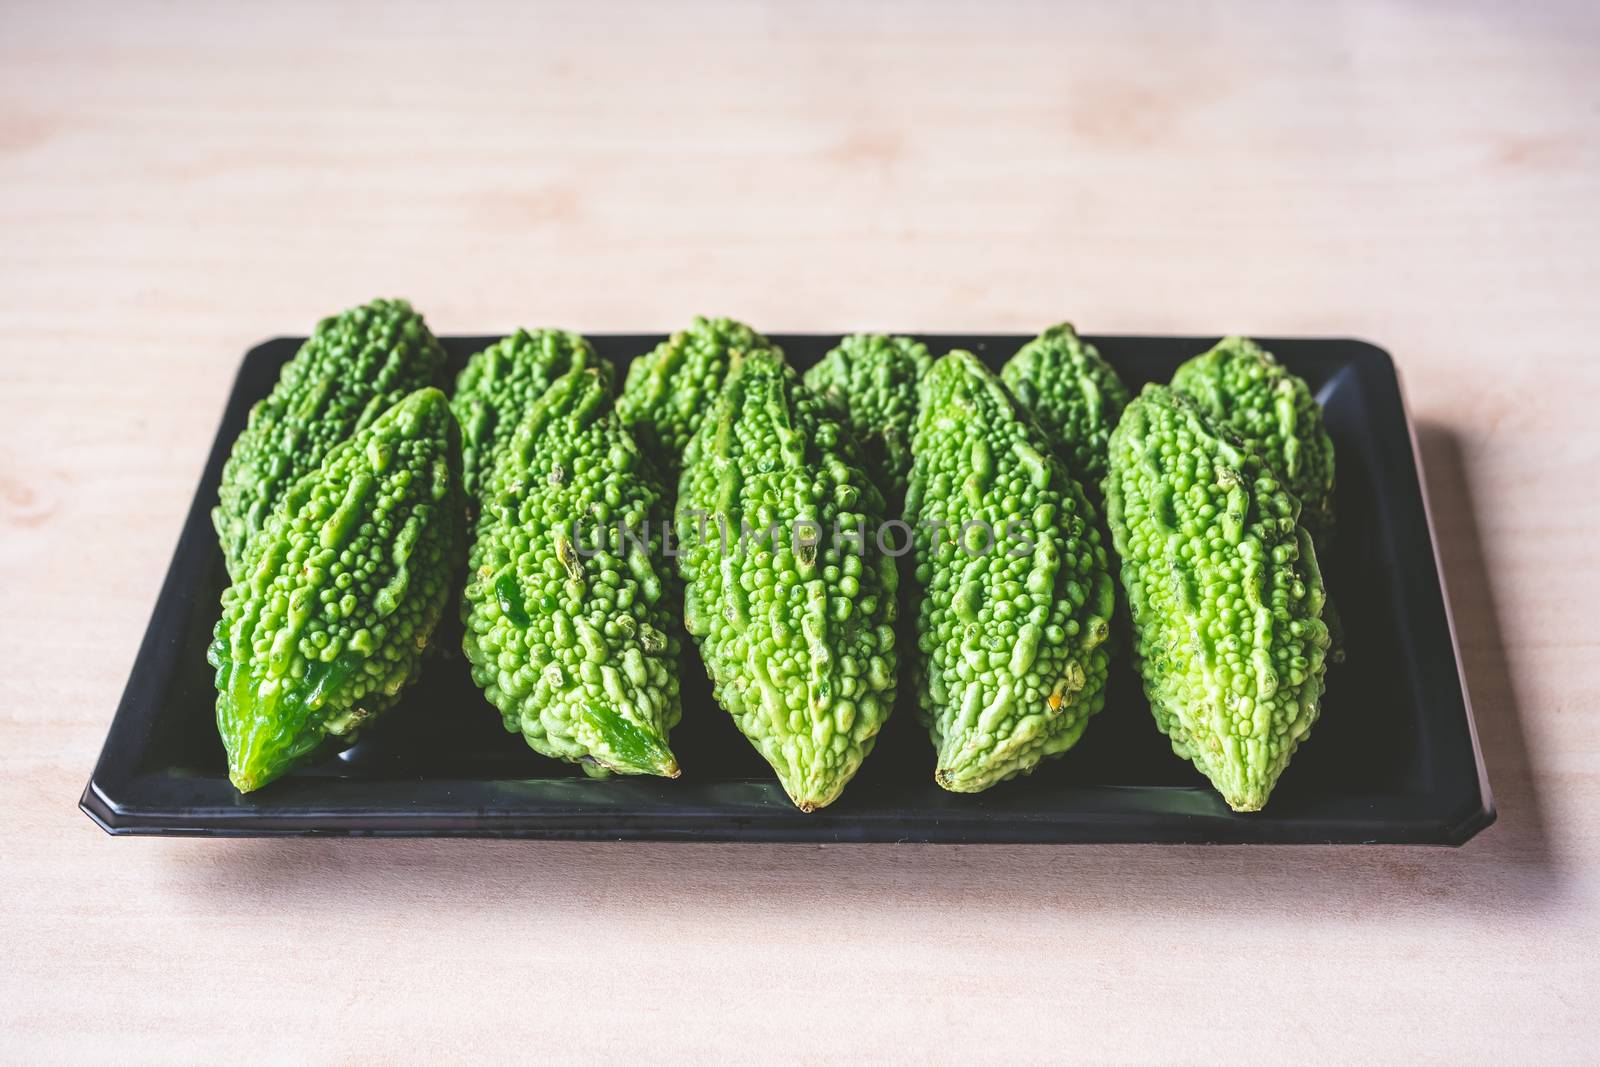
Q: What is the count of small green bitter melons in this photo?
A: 11